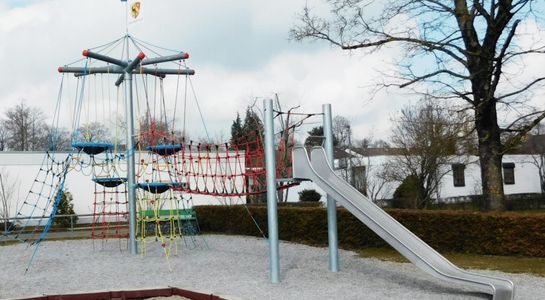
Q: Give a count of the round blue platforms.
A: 4